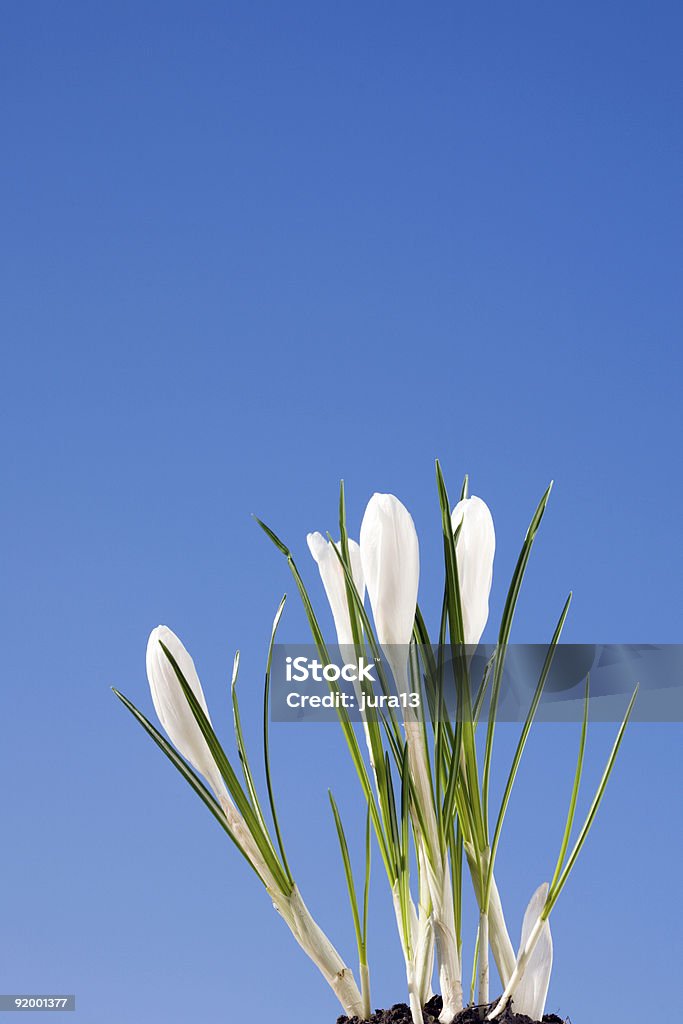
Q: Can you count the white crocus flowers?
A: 4